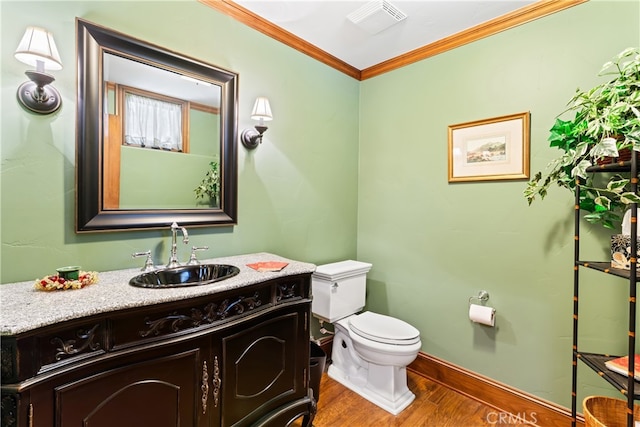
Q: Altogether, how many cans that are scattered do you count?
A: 0